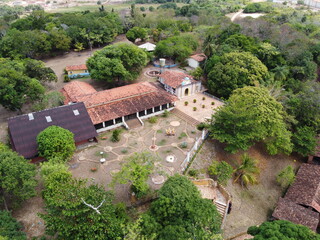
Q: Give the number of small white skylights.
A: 3